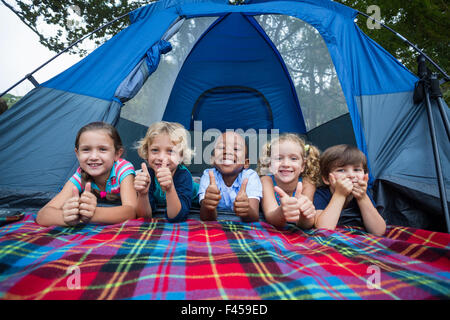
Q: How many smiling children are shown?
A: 5